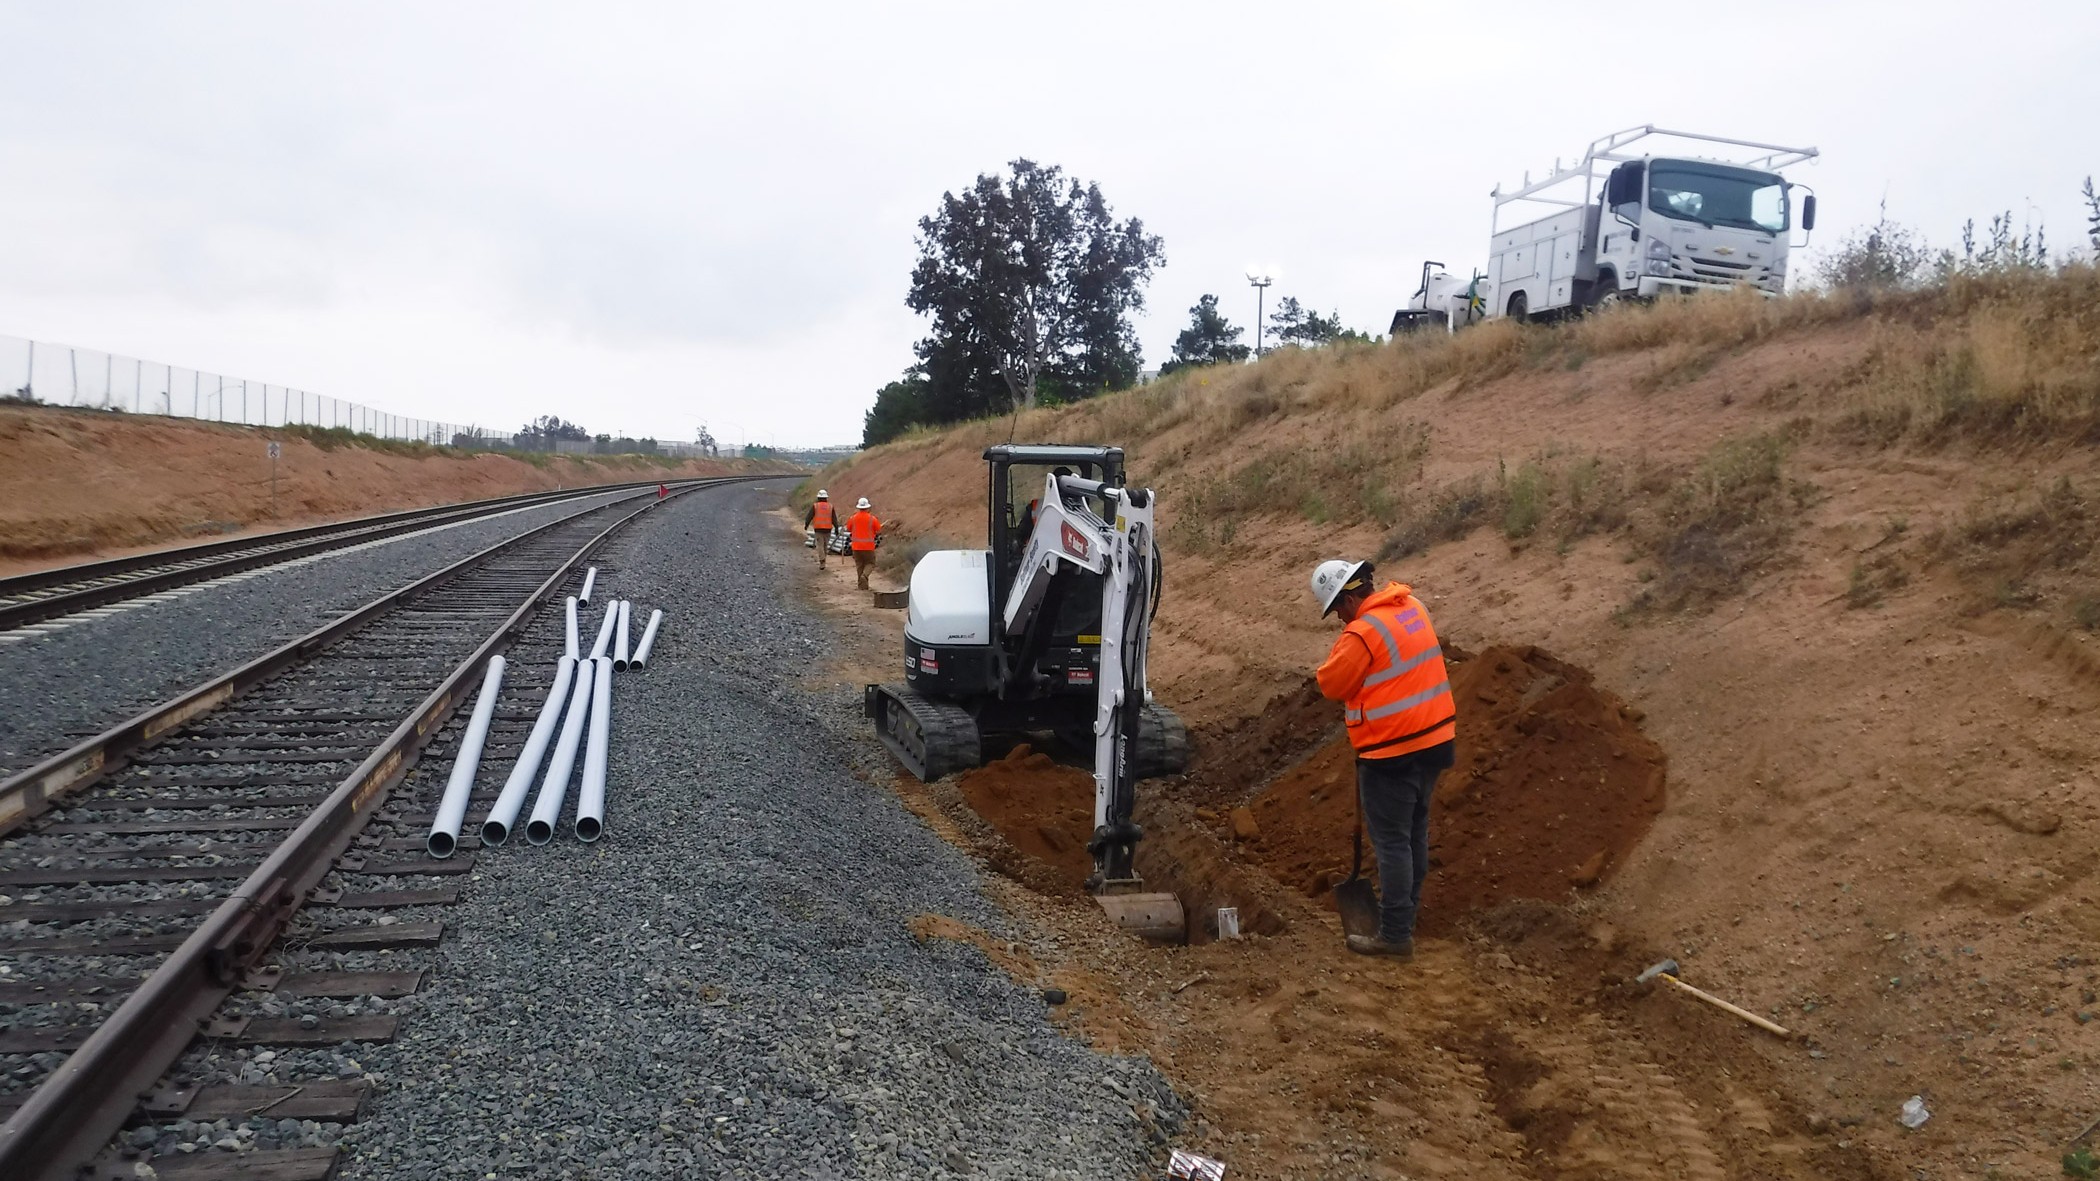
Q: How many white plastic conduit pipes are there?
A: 9